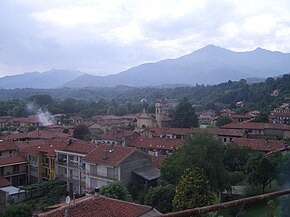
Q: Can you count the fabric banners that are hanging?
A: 0